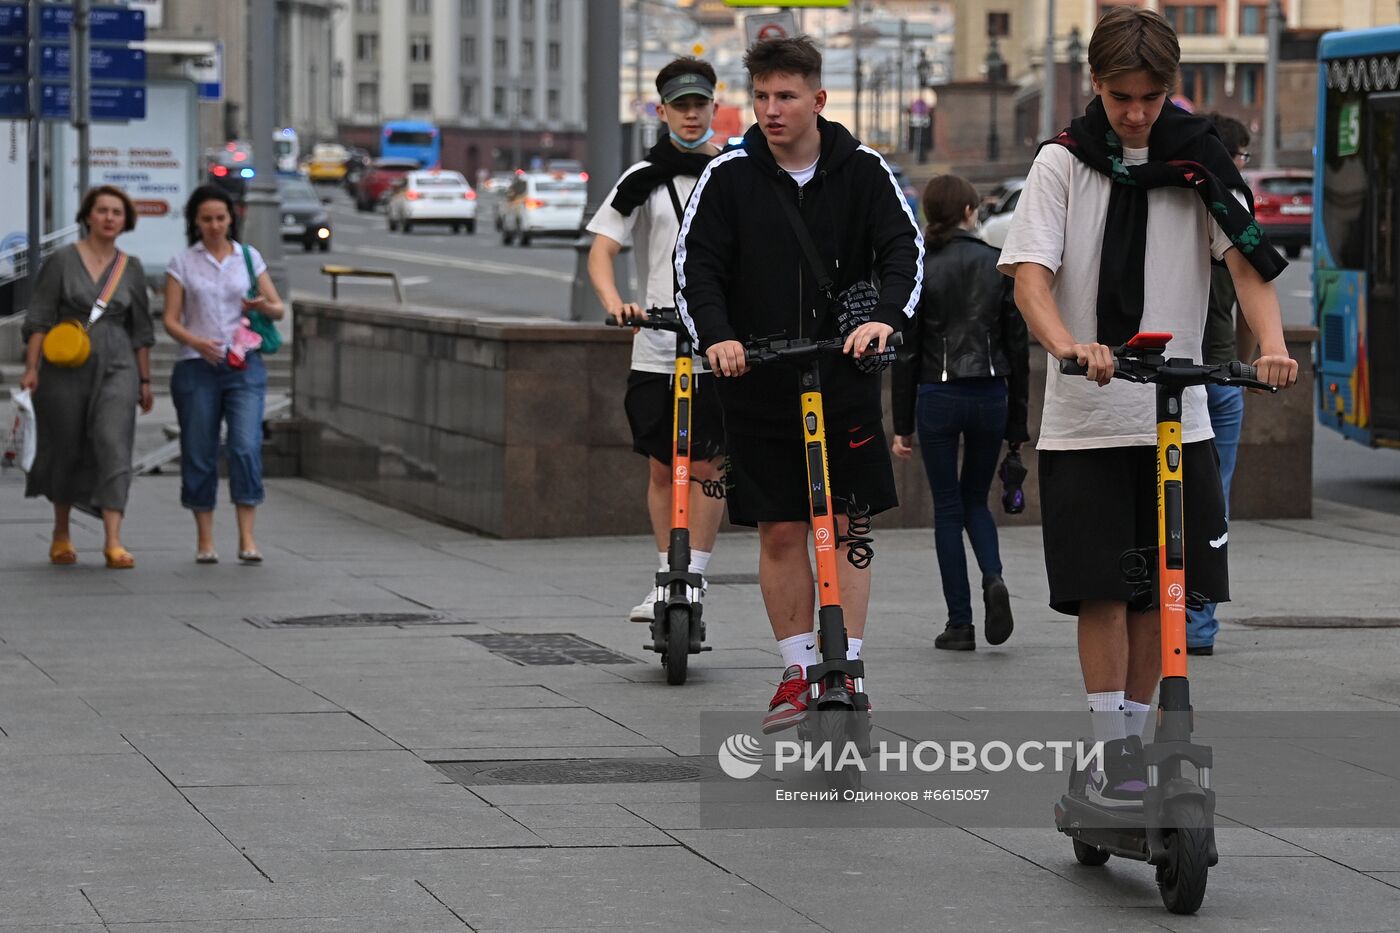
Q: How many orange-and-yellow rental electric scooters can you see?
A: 3